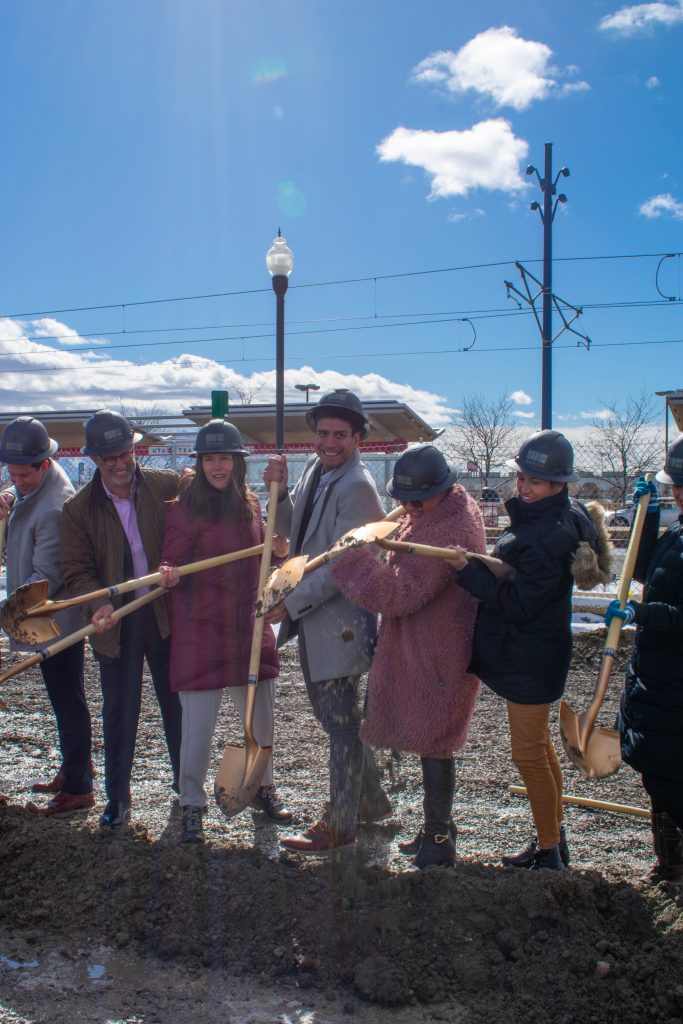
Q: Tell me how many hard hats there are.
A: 7